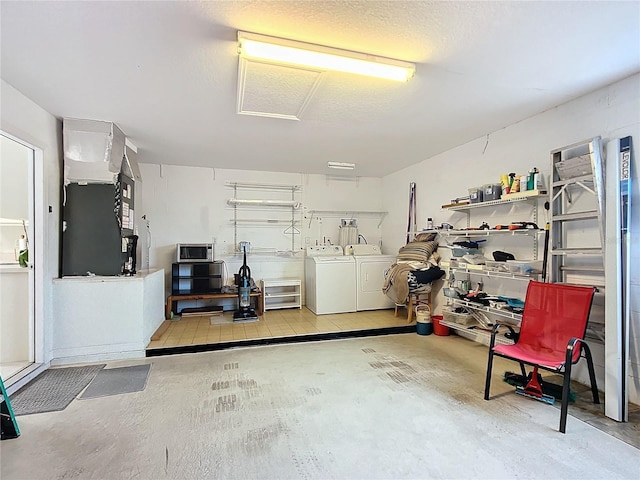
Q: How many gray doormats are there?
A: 2